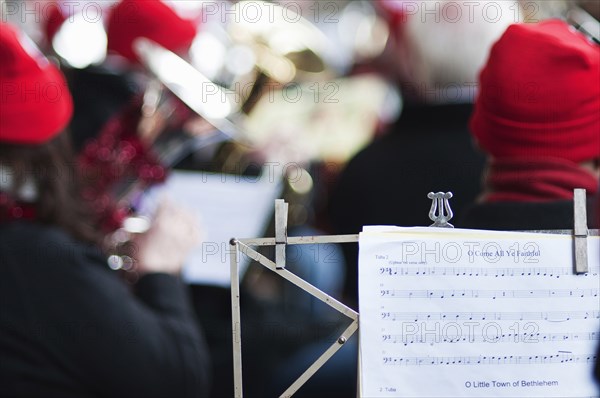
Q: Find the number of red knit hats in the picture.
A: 3